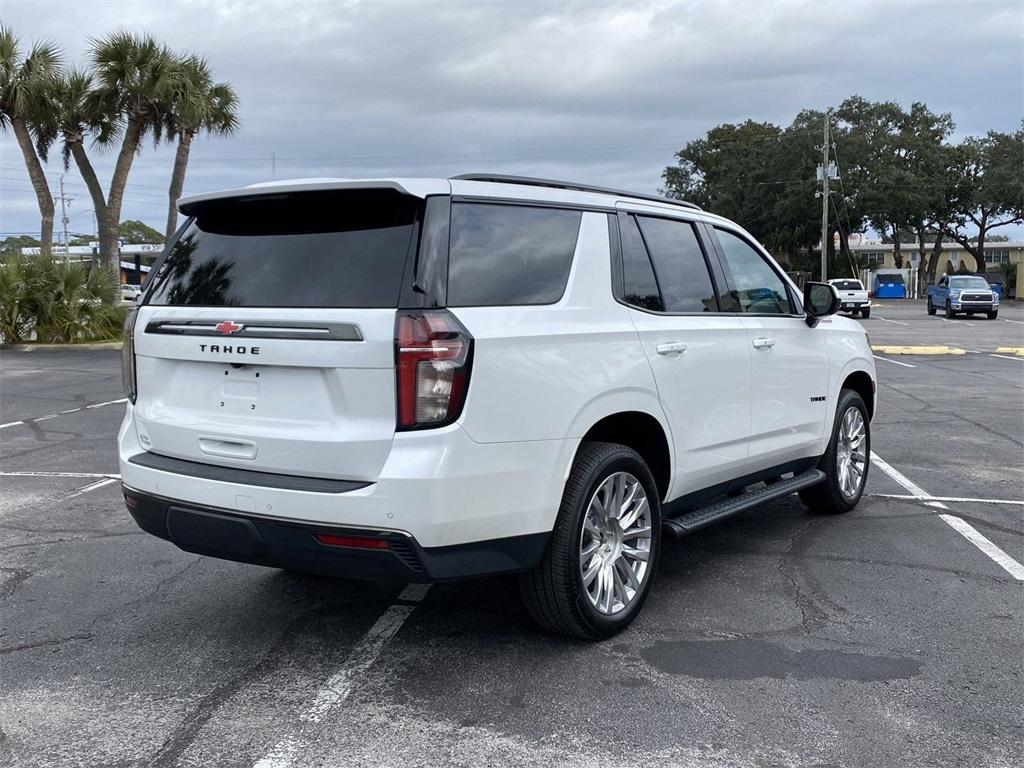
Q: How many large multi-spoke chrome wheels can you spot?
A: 2